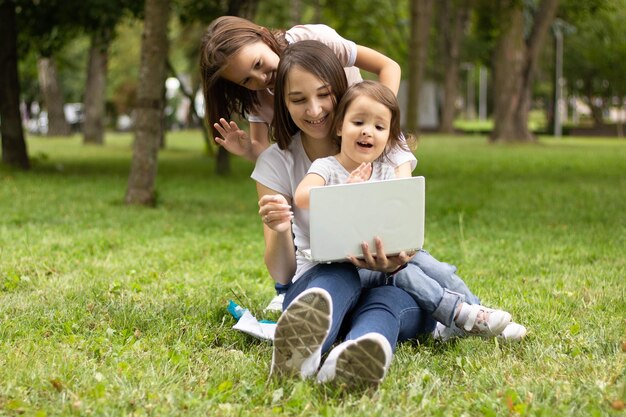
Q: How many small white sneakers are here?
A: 2